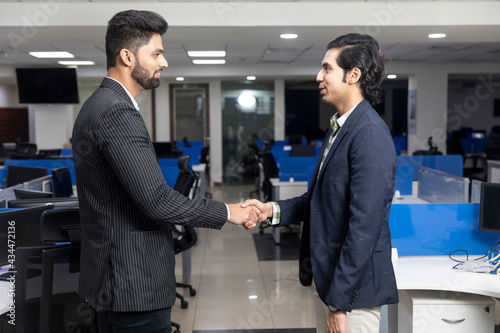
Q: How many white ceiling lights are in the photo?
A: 9